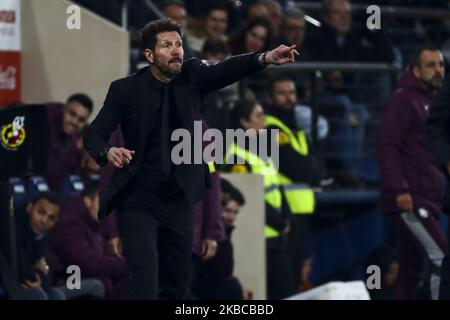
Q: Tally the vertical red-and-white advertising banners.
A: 1